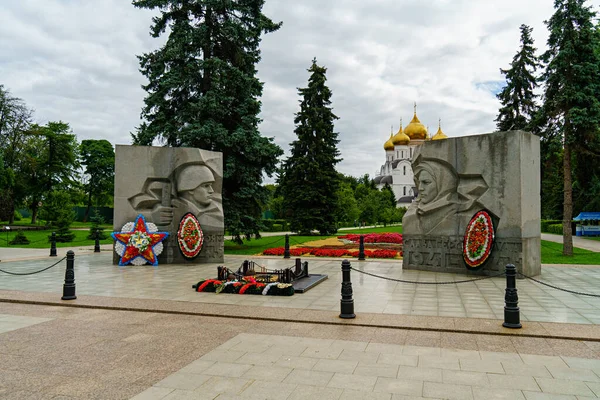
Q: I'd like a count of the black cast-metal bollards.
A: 7